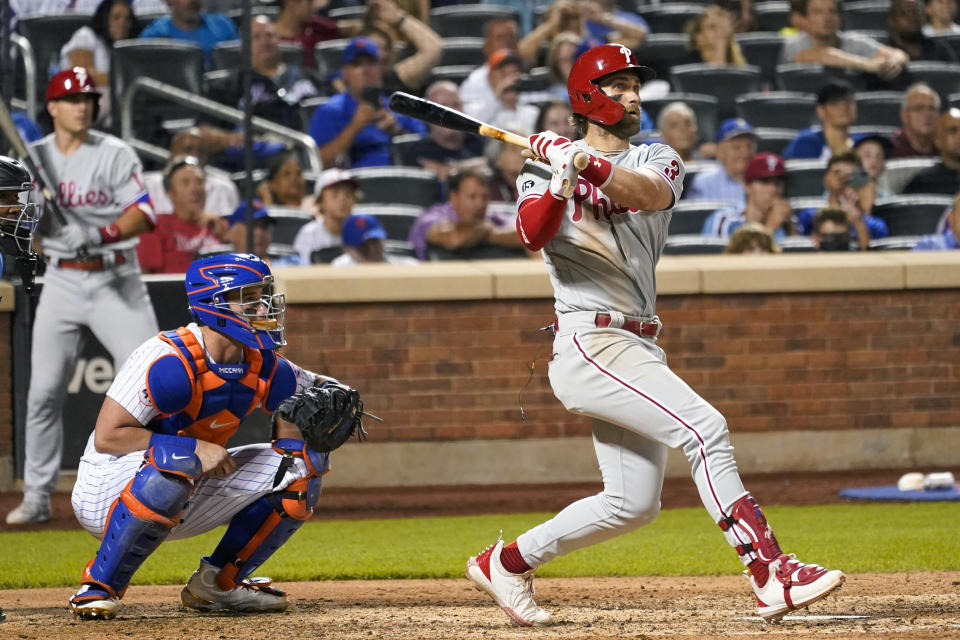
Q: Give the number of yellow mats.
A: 0